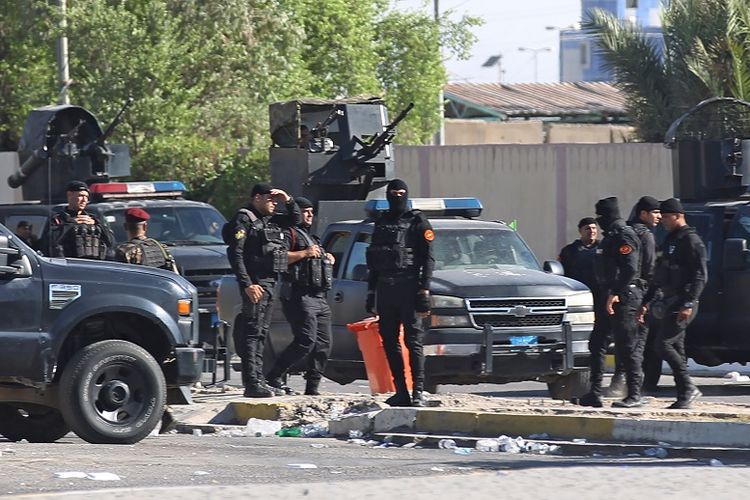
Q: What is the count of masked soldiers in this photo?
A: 2